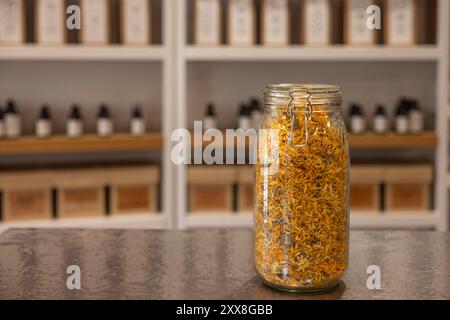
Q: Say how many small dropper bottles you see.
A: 13